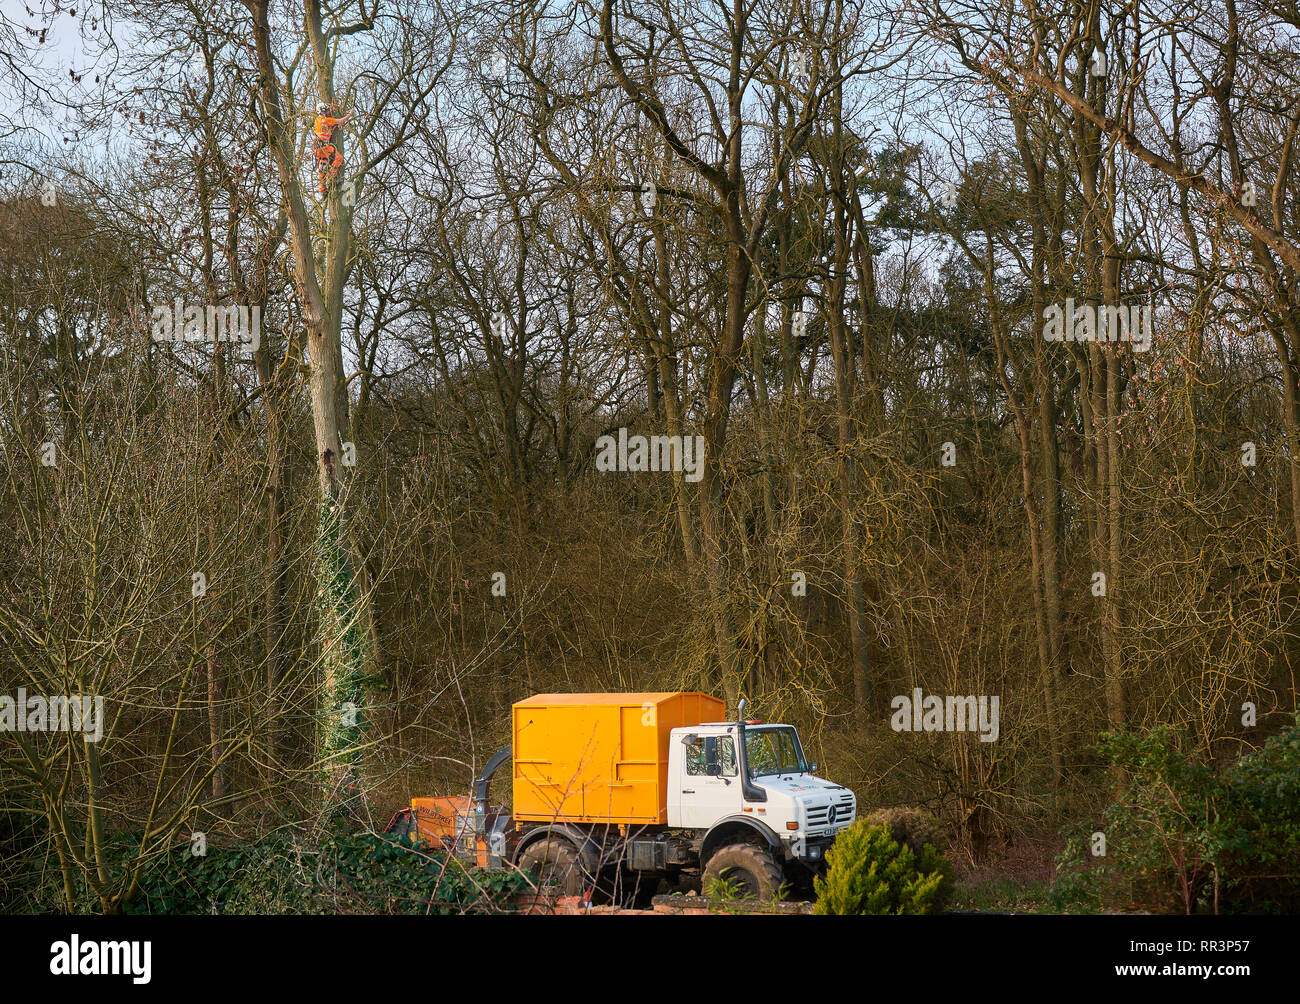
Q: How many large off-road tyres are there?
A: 2